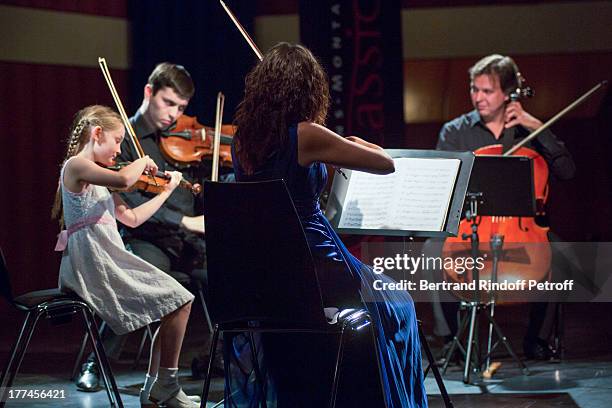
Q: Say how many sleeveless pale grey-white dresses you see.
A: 1